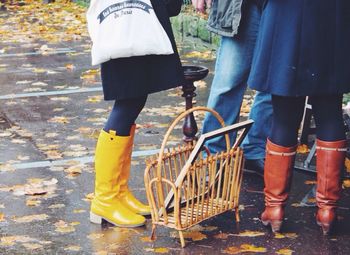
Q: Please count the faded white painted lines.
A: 3